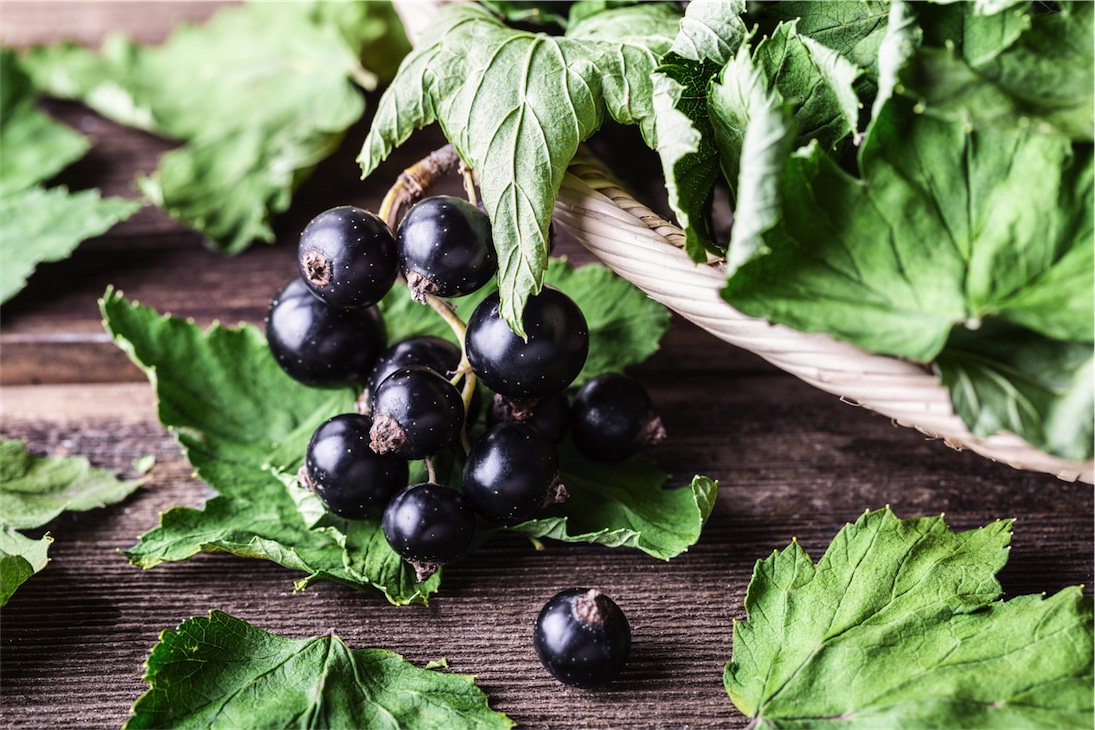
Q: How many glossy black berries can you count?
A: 12